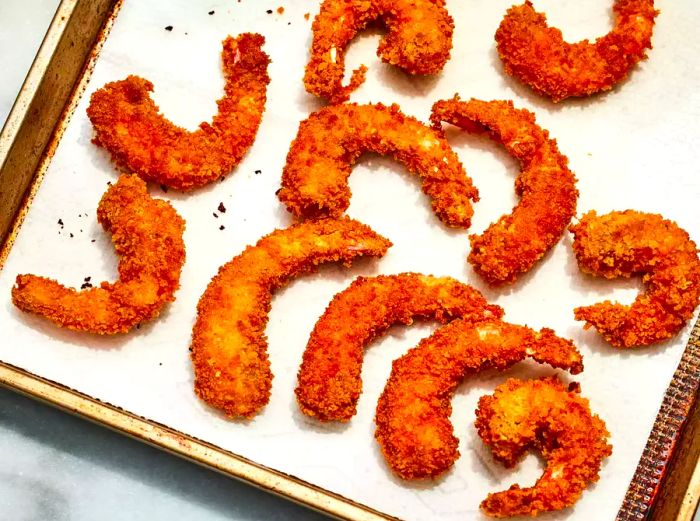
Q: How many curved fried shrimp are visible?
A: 11